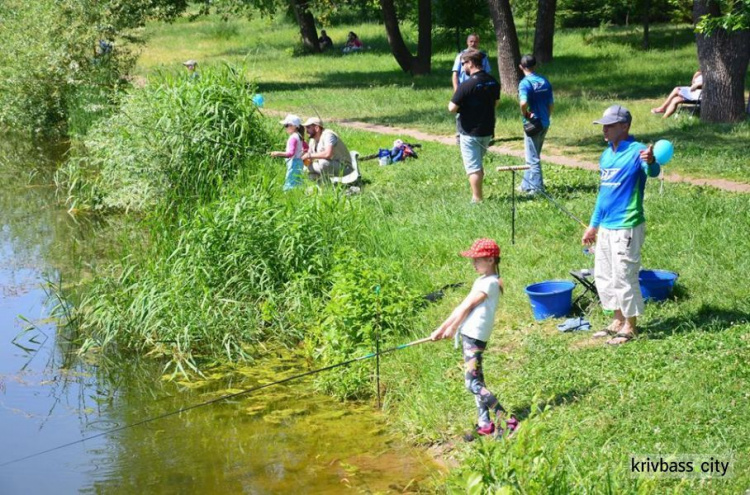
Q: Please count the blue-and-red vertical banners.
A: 0